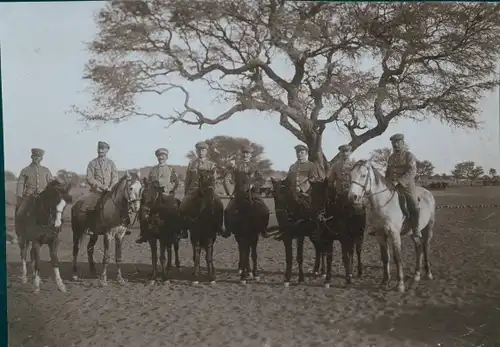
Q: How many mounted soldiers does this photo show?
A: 8